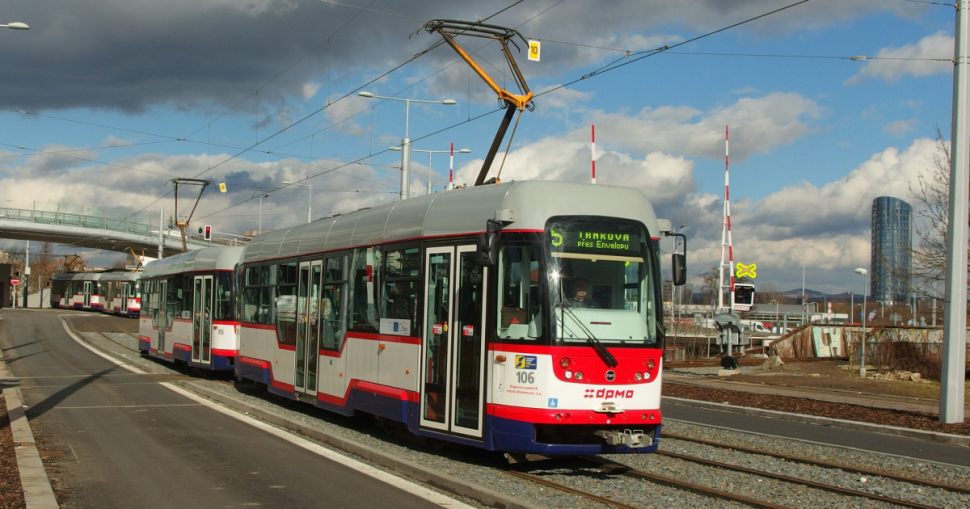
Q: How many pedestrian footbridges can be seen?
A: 1